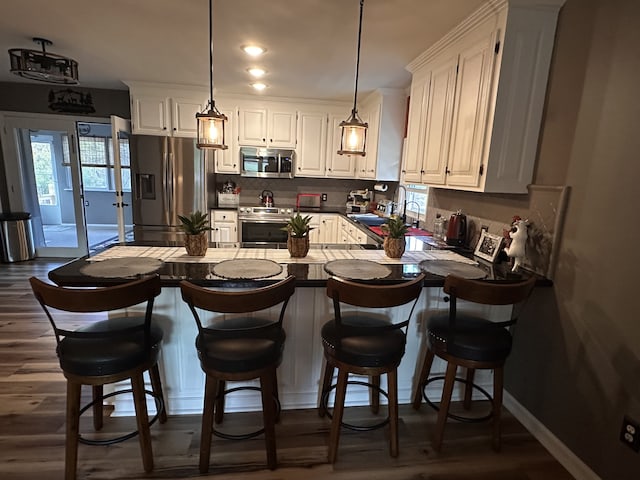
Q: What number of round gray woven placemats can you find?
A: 4